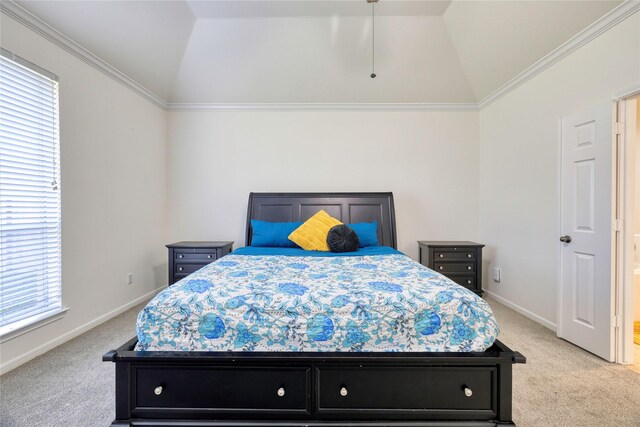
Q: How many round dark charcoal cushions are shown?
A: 1